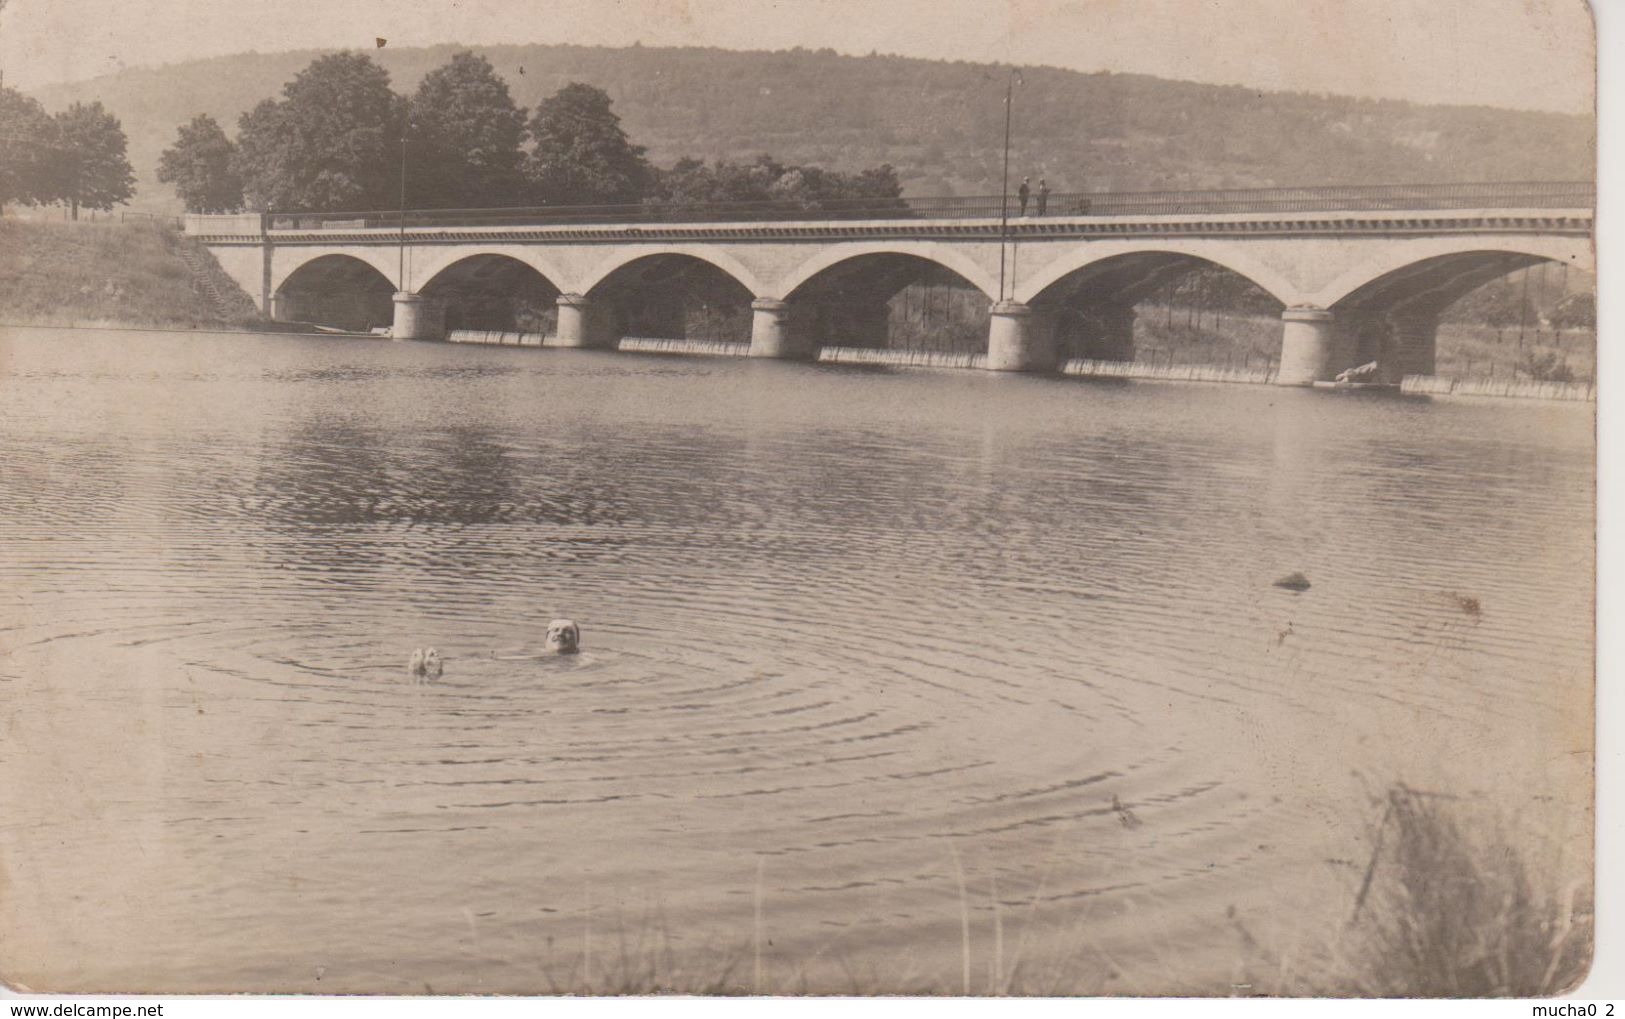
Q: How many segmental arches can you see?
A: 6